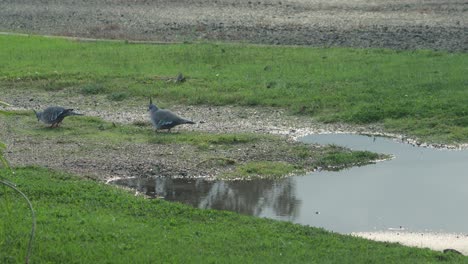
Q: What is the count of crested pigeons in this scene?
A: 2